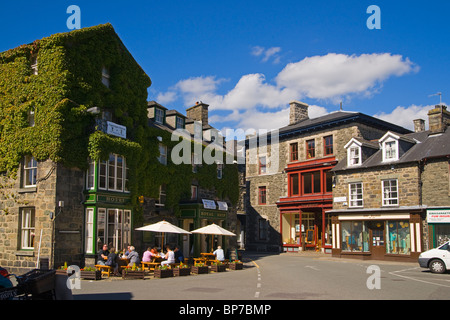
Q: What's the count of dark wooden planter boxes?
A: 8